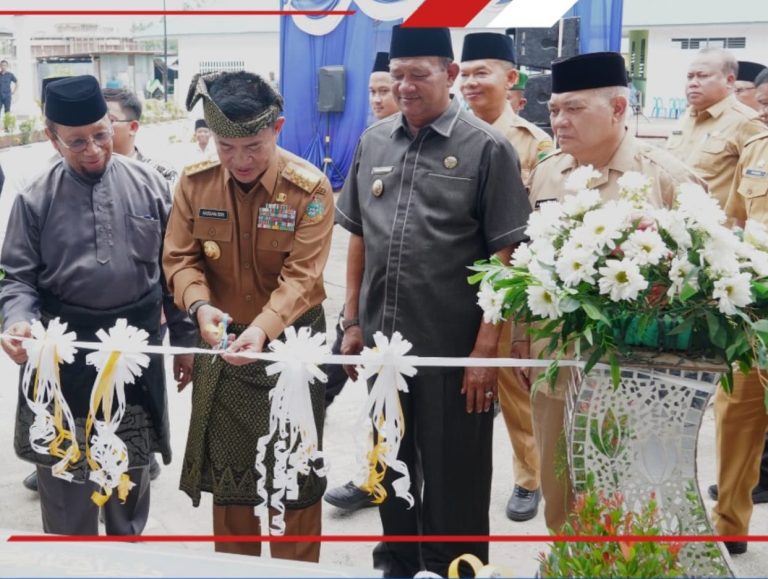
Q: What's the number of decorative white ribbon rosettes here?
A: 4